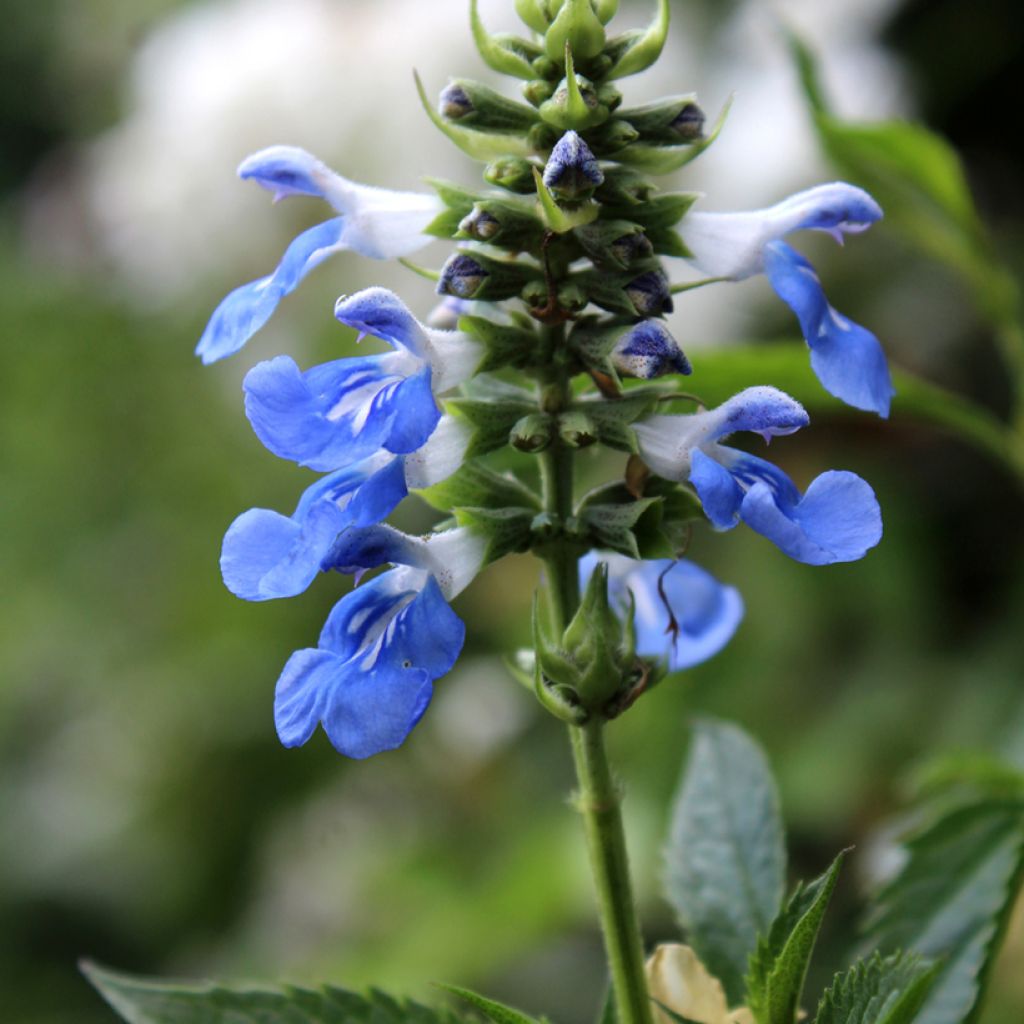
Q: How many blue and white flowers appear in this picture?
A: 7